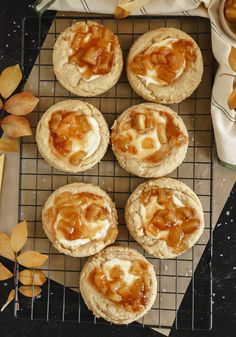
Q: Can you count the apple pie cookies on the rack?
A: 7